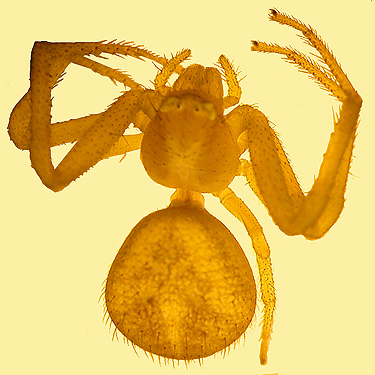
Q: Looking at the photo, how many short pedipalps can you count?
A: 2